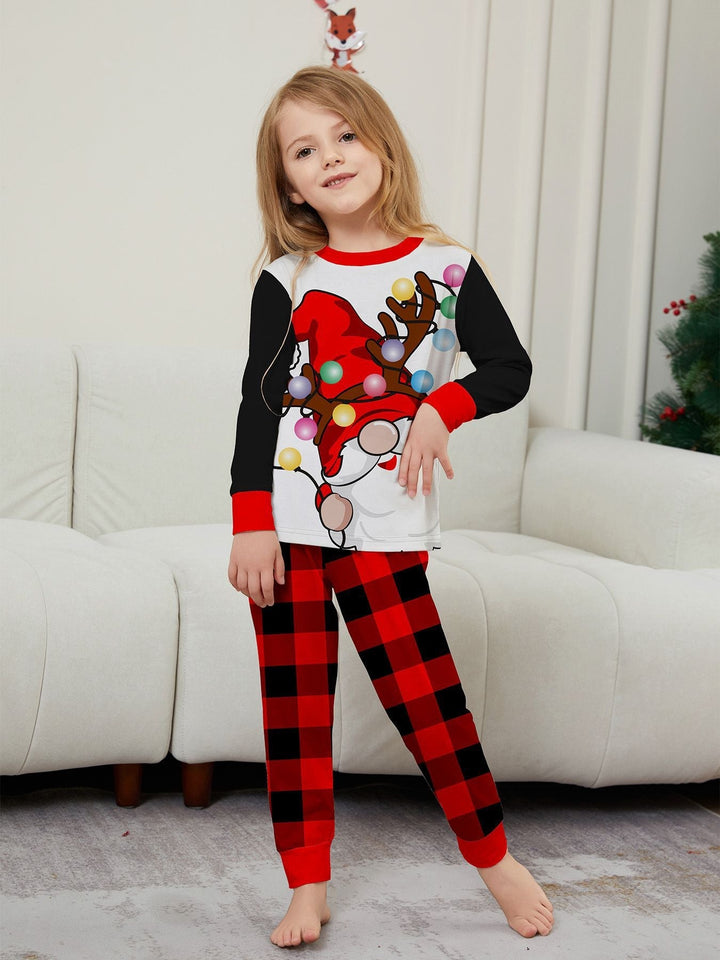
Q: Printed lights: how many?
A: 12